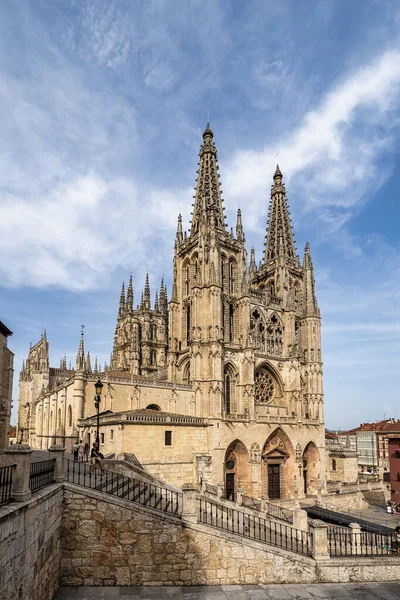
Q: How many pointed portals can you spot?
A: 3